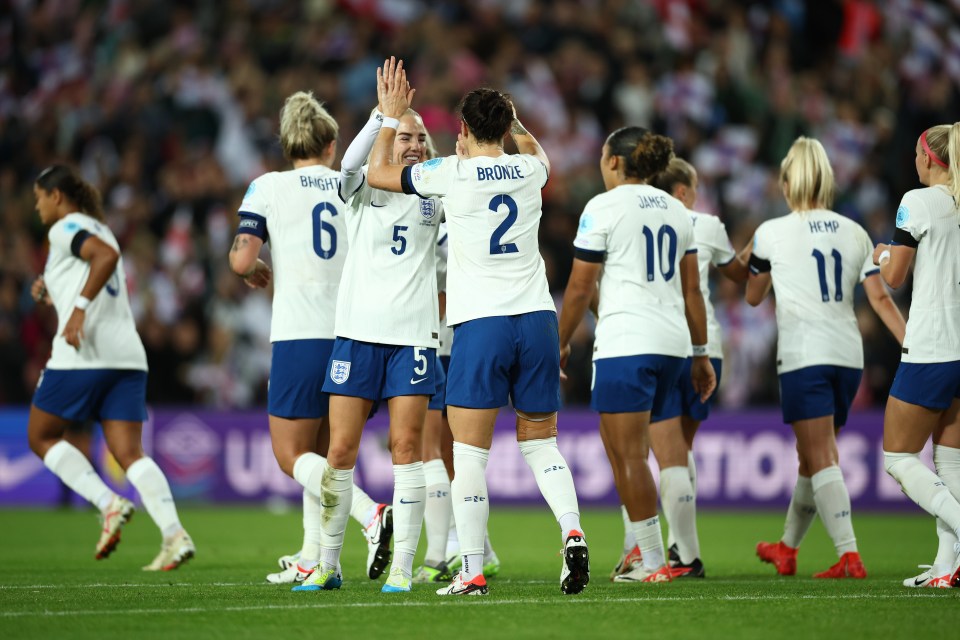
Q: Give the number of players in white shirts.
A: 9